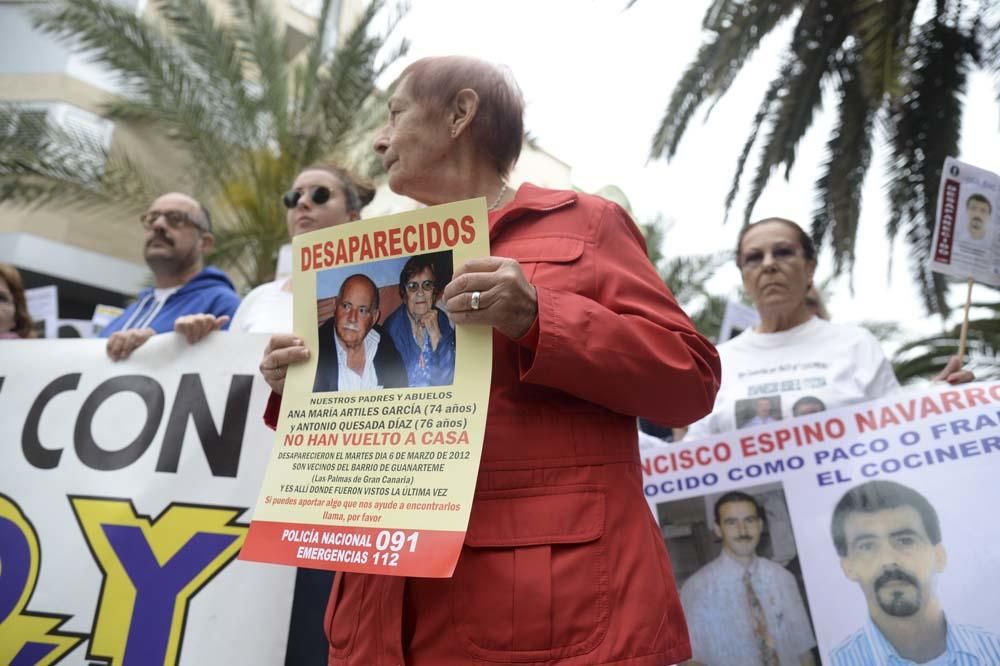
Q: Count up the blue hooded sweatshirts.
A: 1